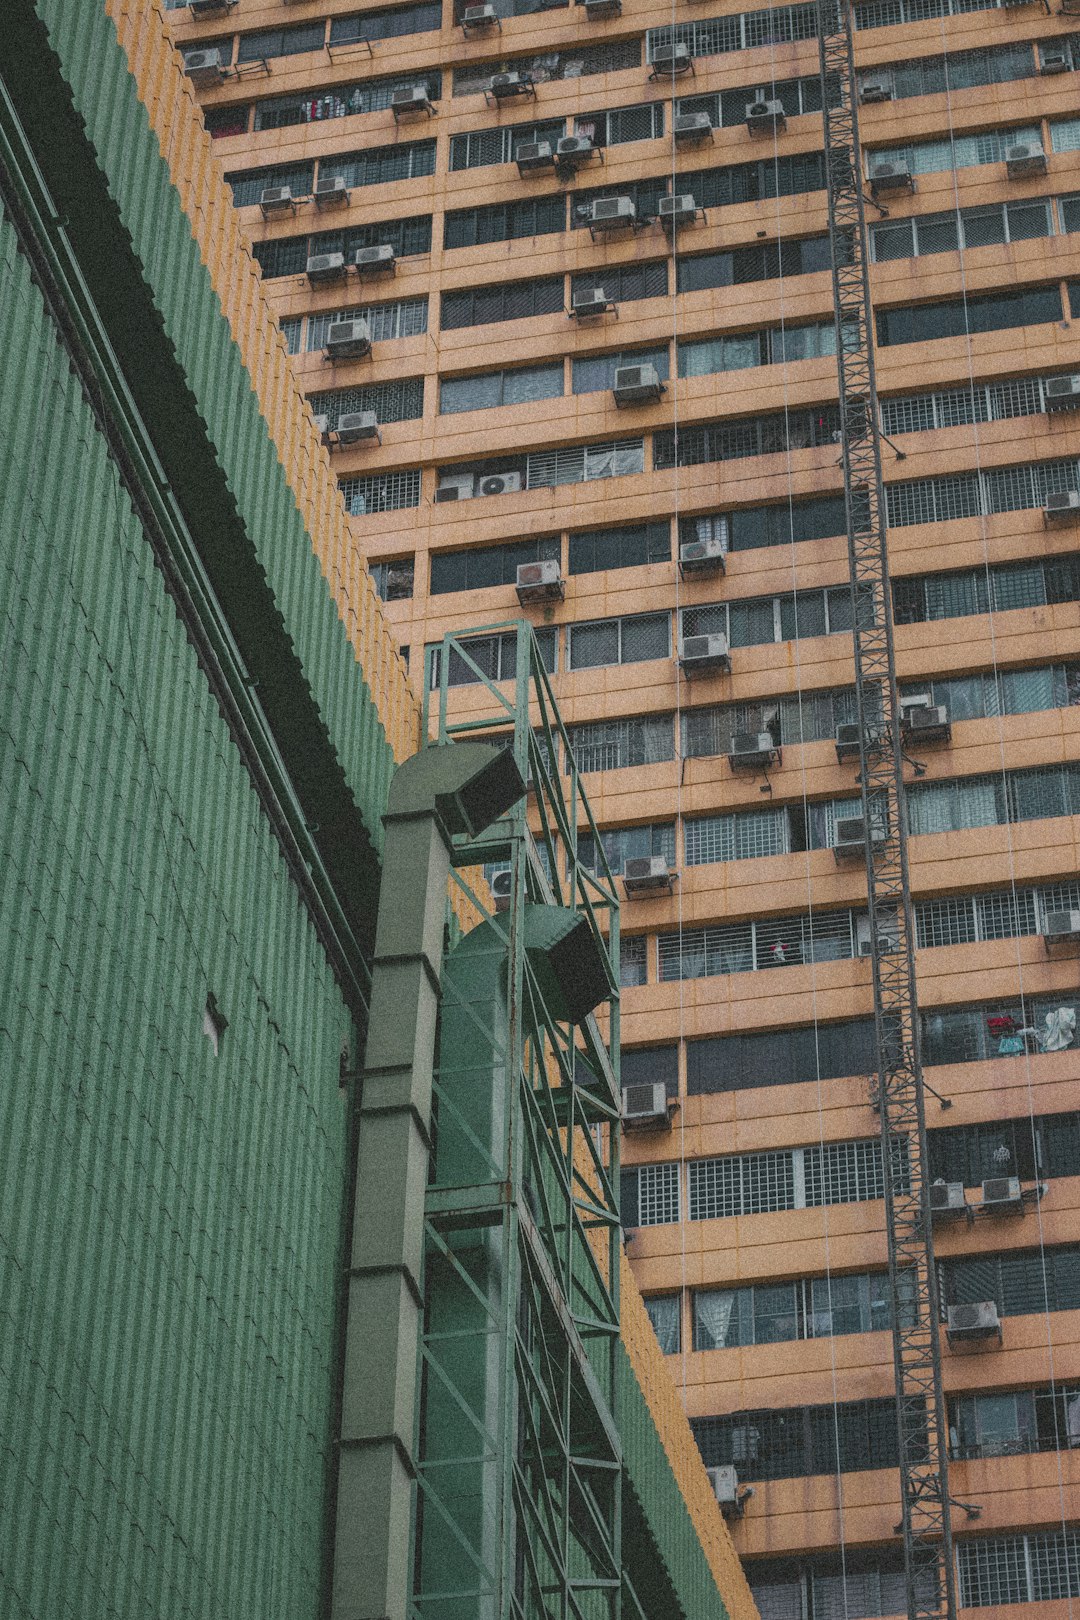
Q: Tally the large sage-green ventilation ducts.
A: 2